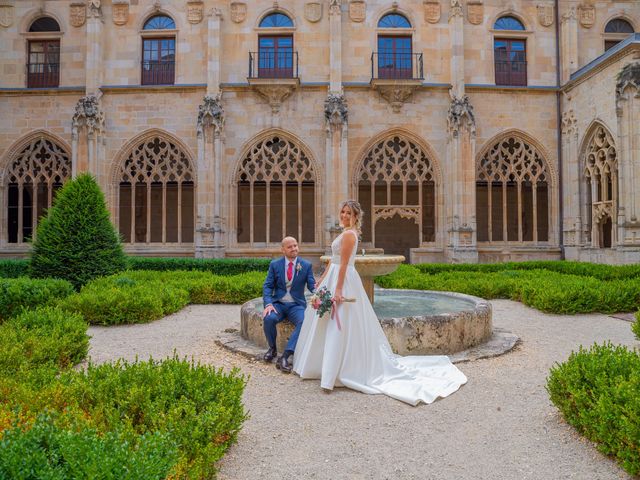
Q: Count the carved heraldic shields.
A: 11